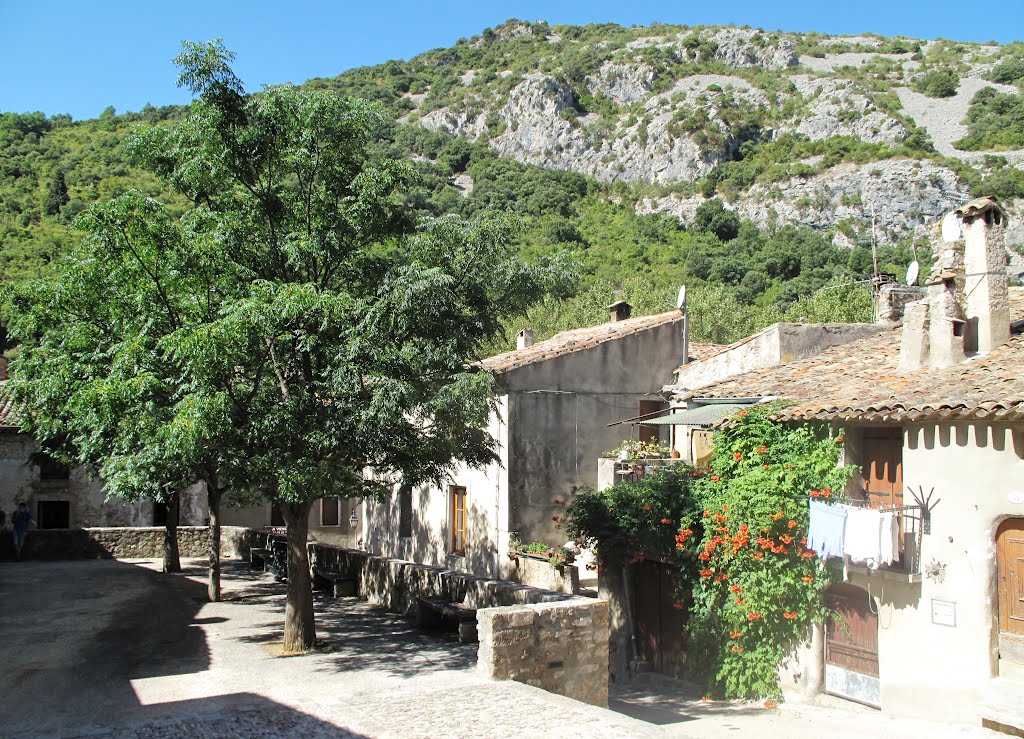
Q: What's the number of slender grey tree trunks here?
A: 3